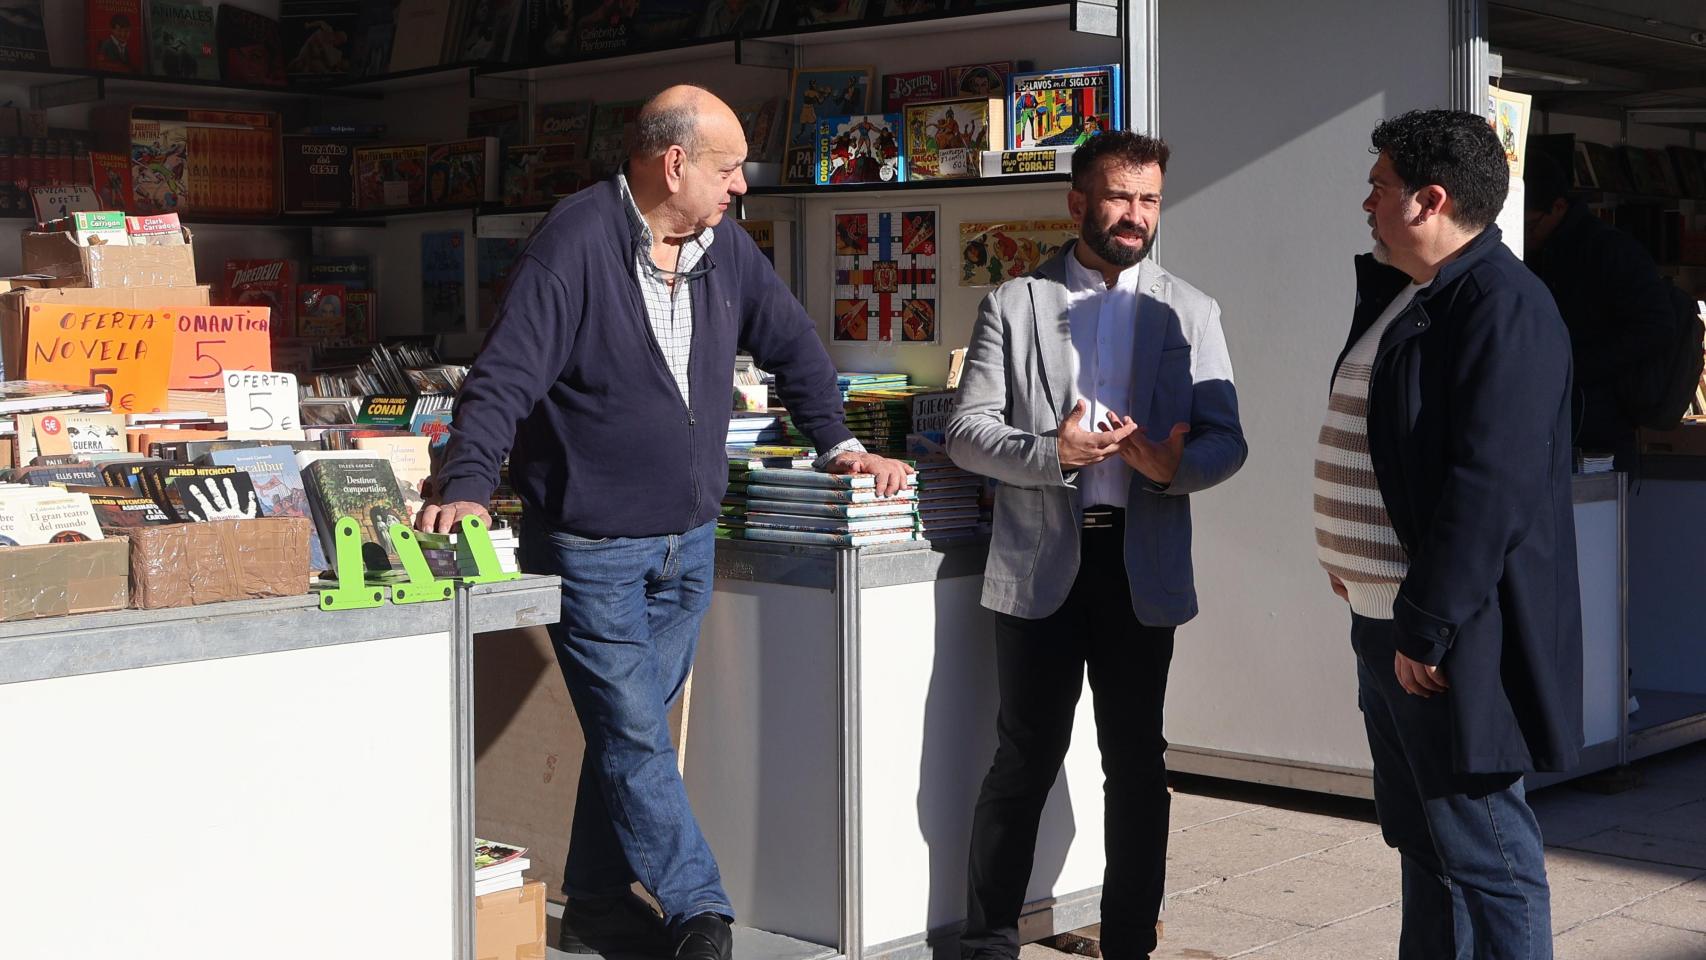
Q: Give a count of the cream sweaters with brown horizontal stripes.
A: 1